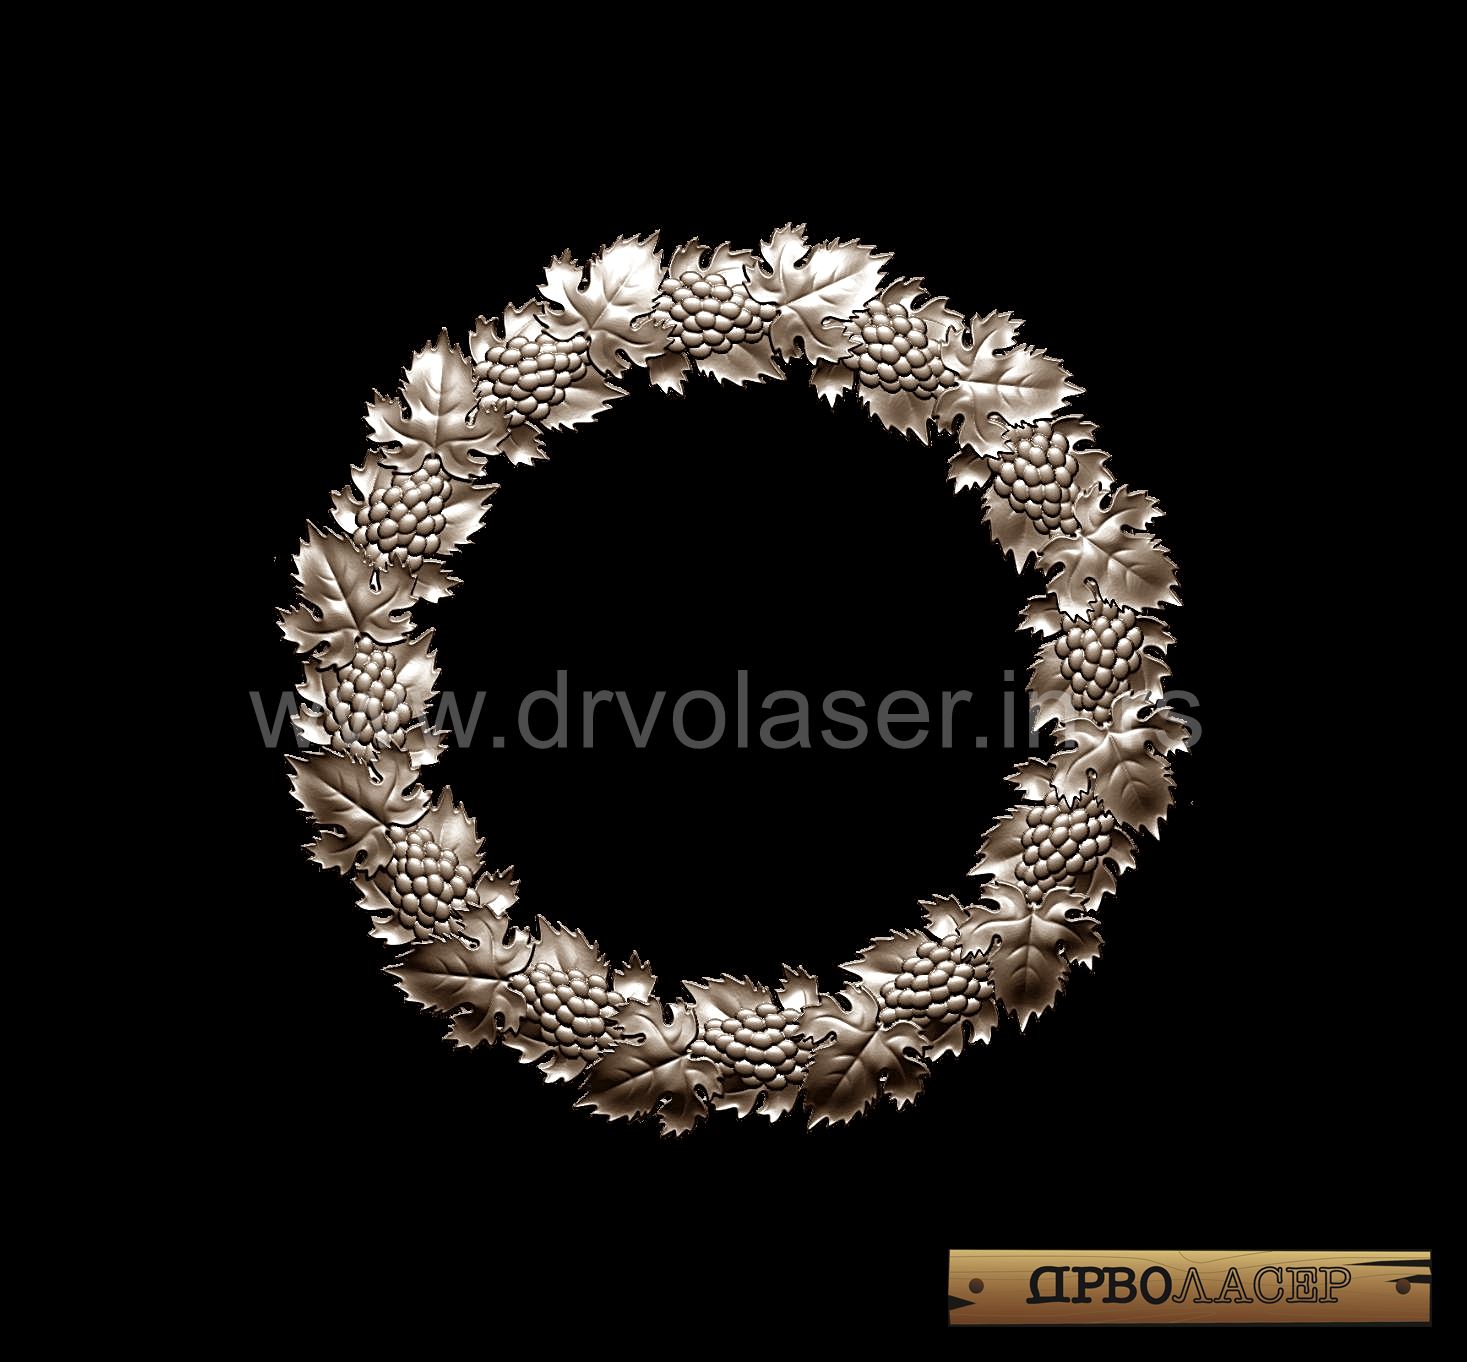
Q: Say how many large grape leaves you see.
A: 12